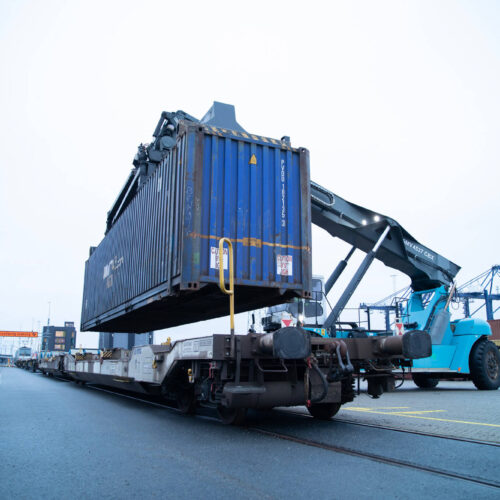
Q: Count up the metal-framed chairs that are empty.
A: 0